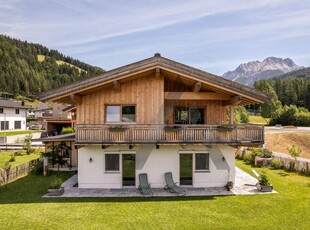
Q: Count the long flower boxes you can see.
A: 3